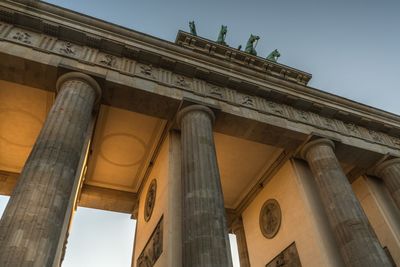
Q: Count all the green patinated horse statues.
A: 4